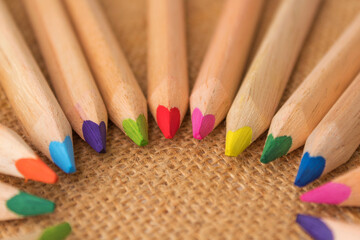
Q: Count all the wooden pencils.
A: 13